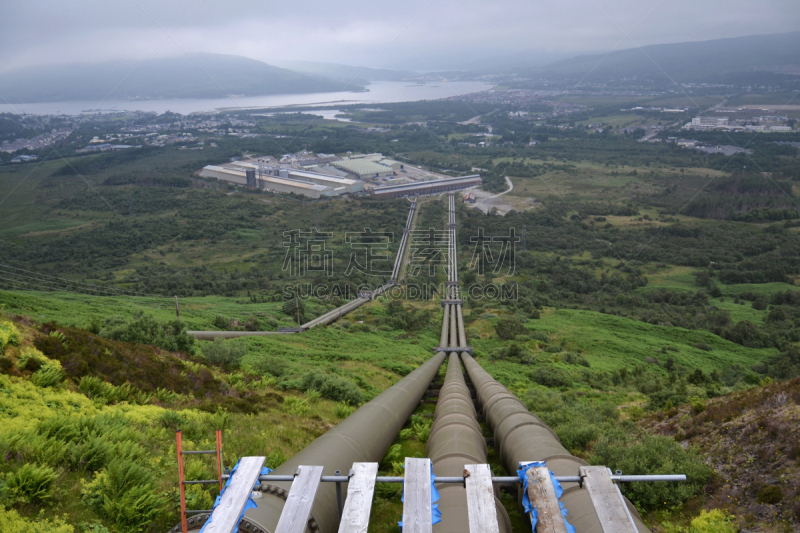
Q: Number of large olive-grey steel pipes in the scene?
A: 3